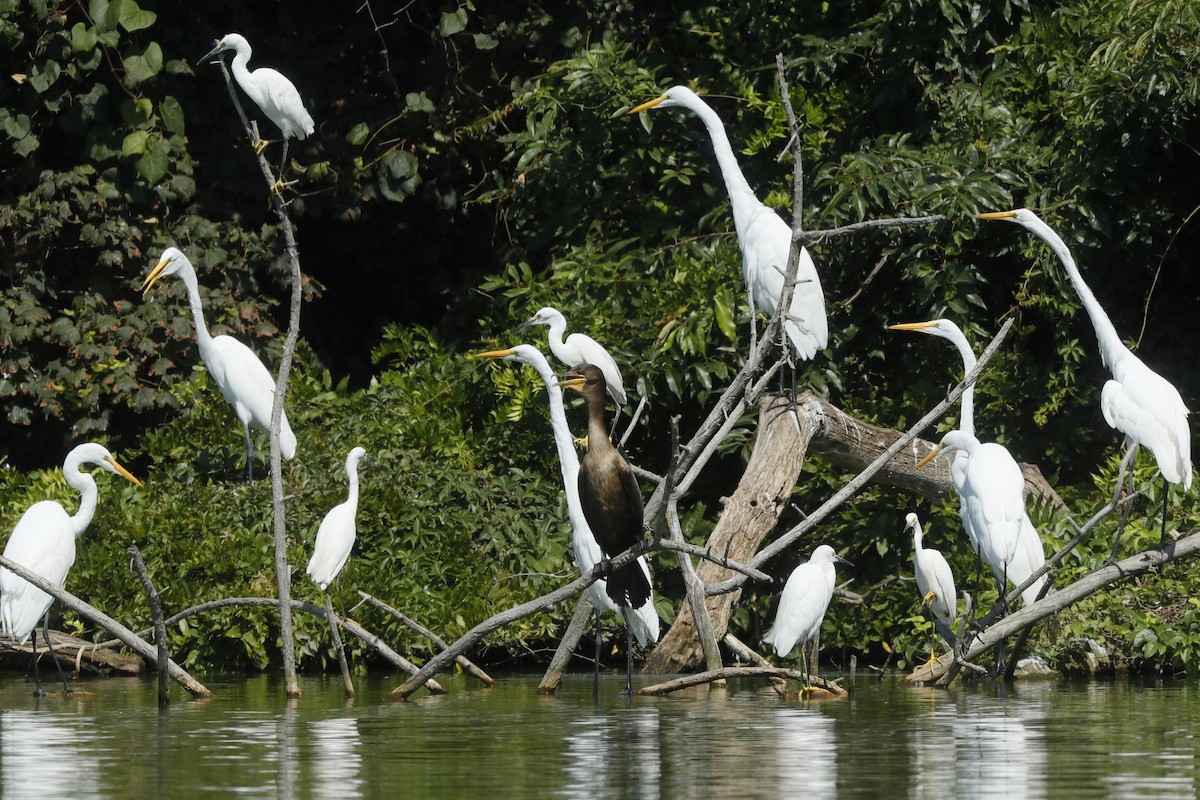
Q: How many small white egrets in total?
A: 5